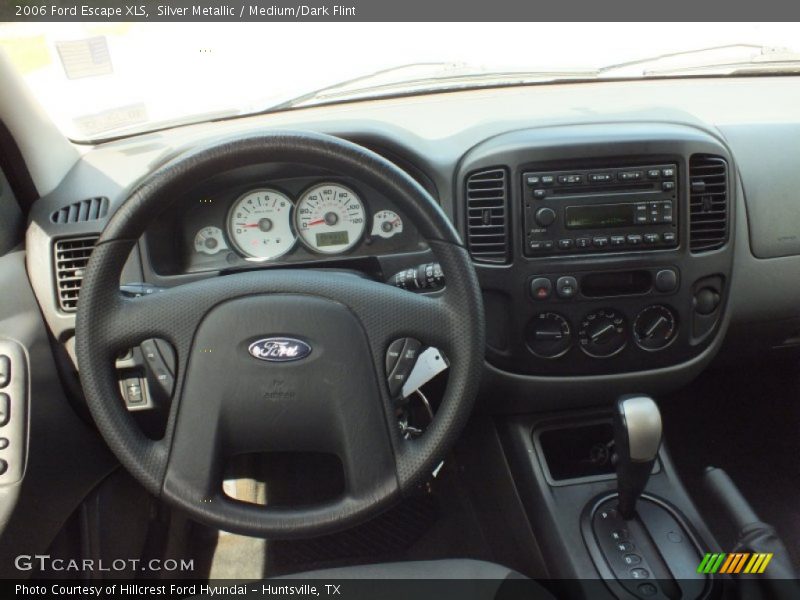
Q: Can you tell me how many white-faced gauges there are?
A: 4